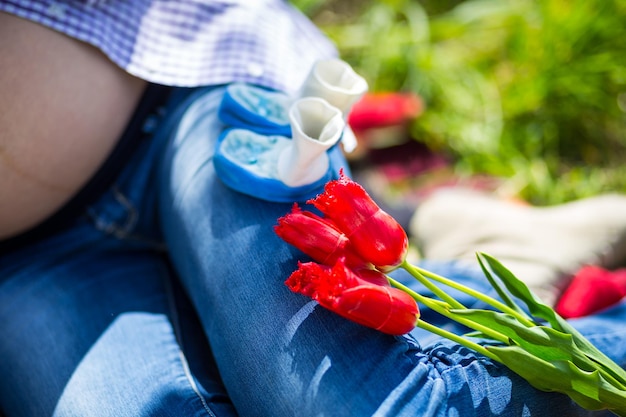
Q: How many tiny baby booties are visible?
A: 2